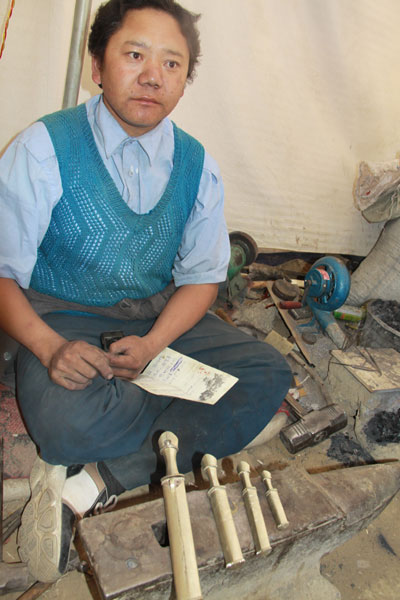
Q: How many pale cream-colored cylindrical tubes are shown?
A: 4